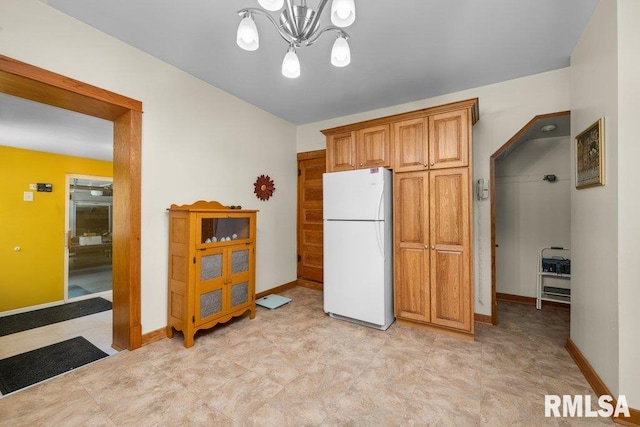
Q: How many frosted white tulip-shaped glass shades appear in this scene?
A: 5